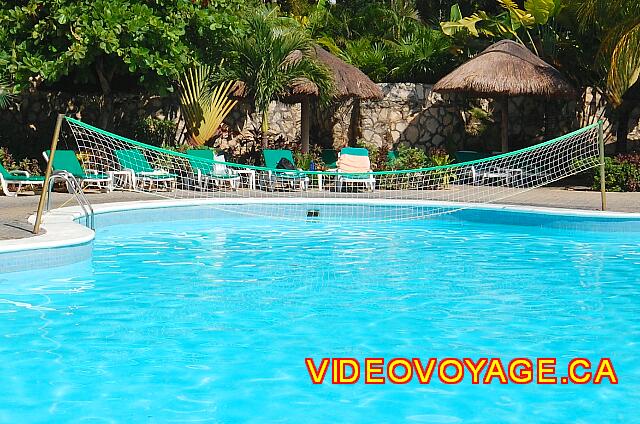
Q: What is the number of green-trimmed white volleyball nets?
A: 1